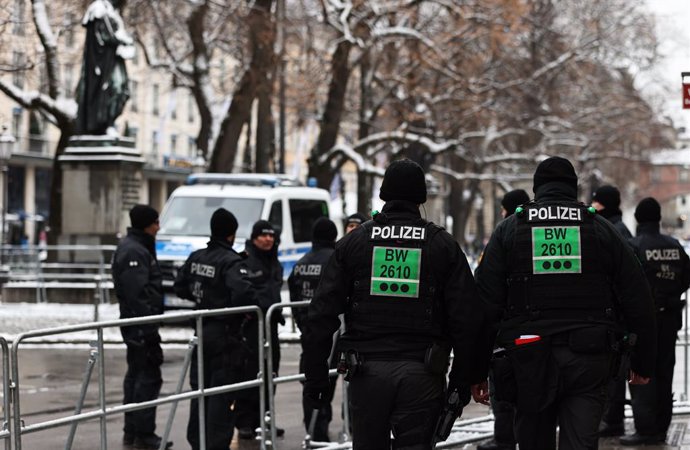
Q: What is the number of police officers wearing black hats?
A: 10